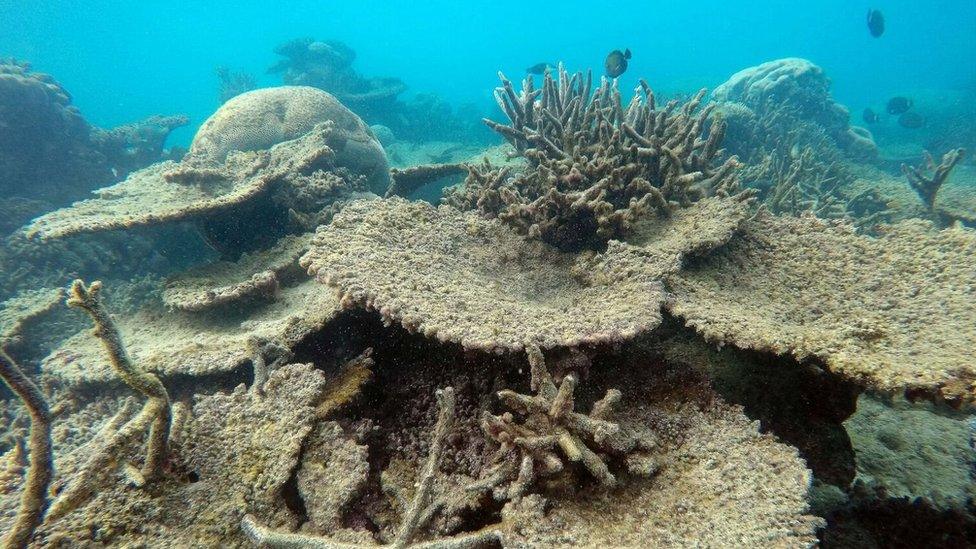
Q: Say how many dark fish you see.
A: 6